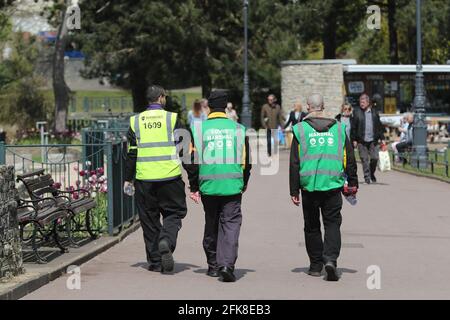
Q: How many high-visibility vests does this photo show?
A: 3